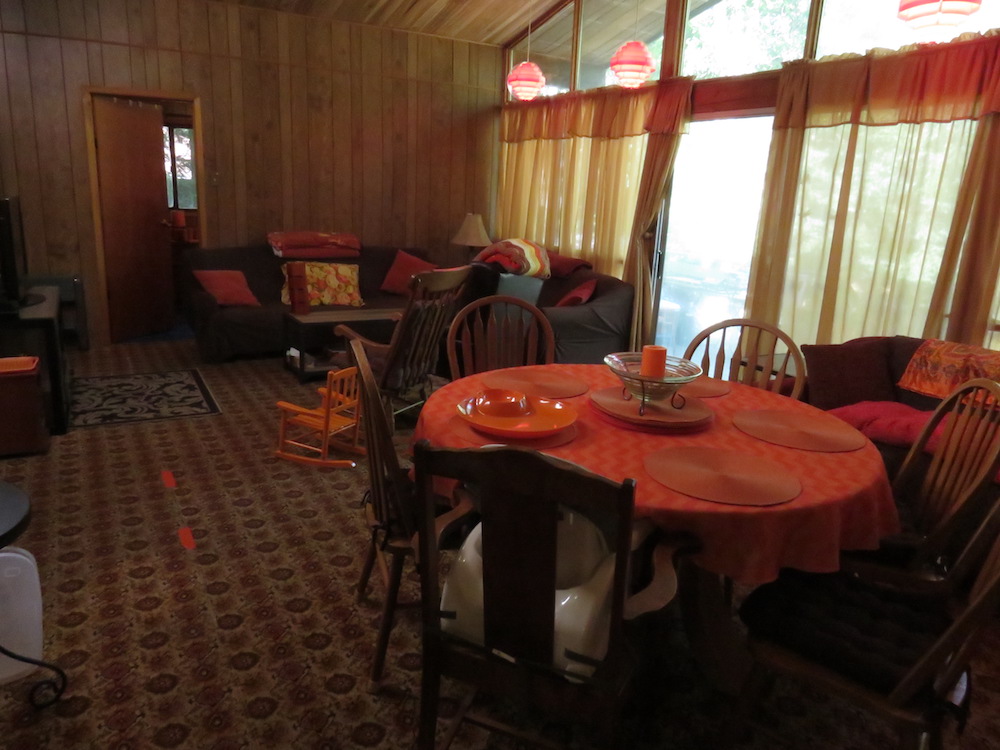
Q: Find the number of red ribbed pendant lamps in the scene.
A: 3